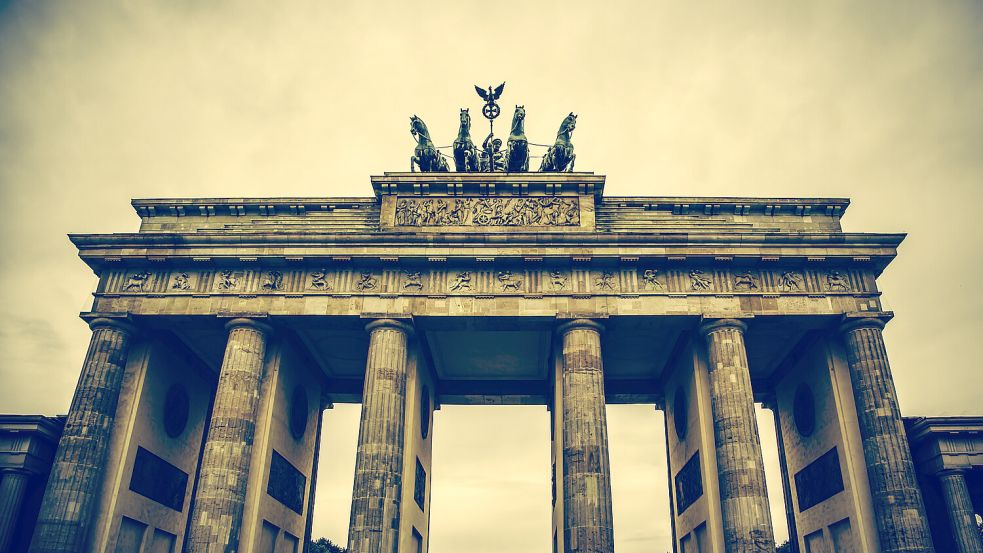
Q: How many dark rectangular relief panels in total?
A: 5